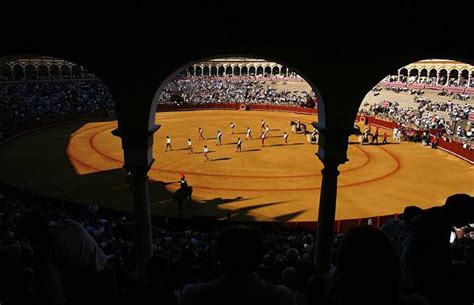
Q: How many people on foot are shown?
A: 12